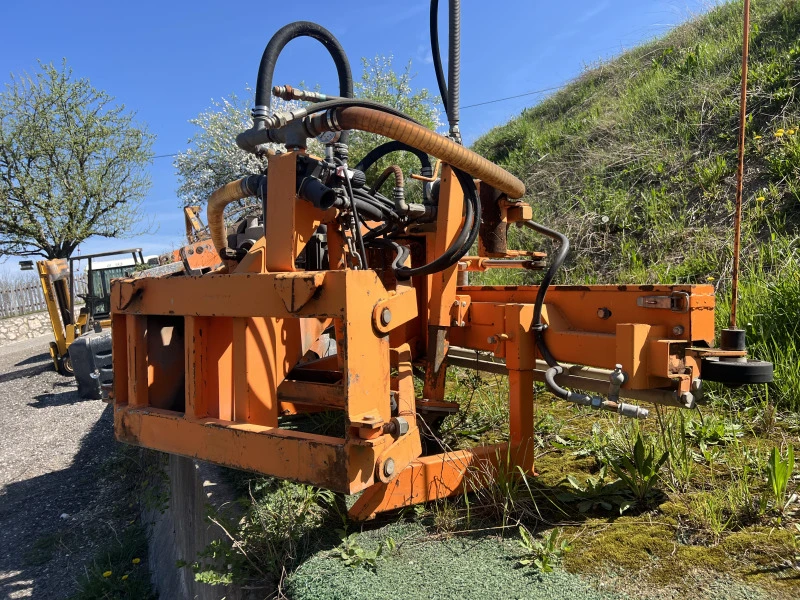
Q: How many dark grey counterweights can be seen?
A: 1